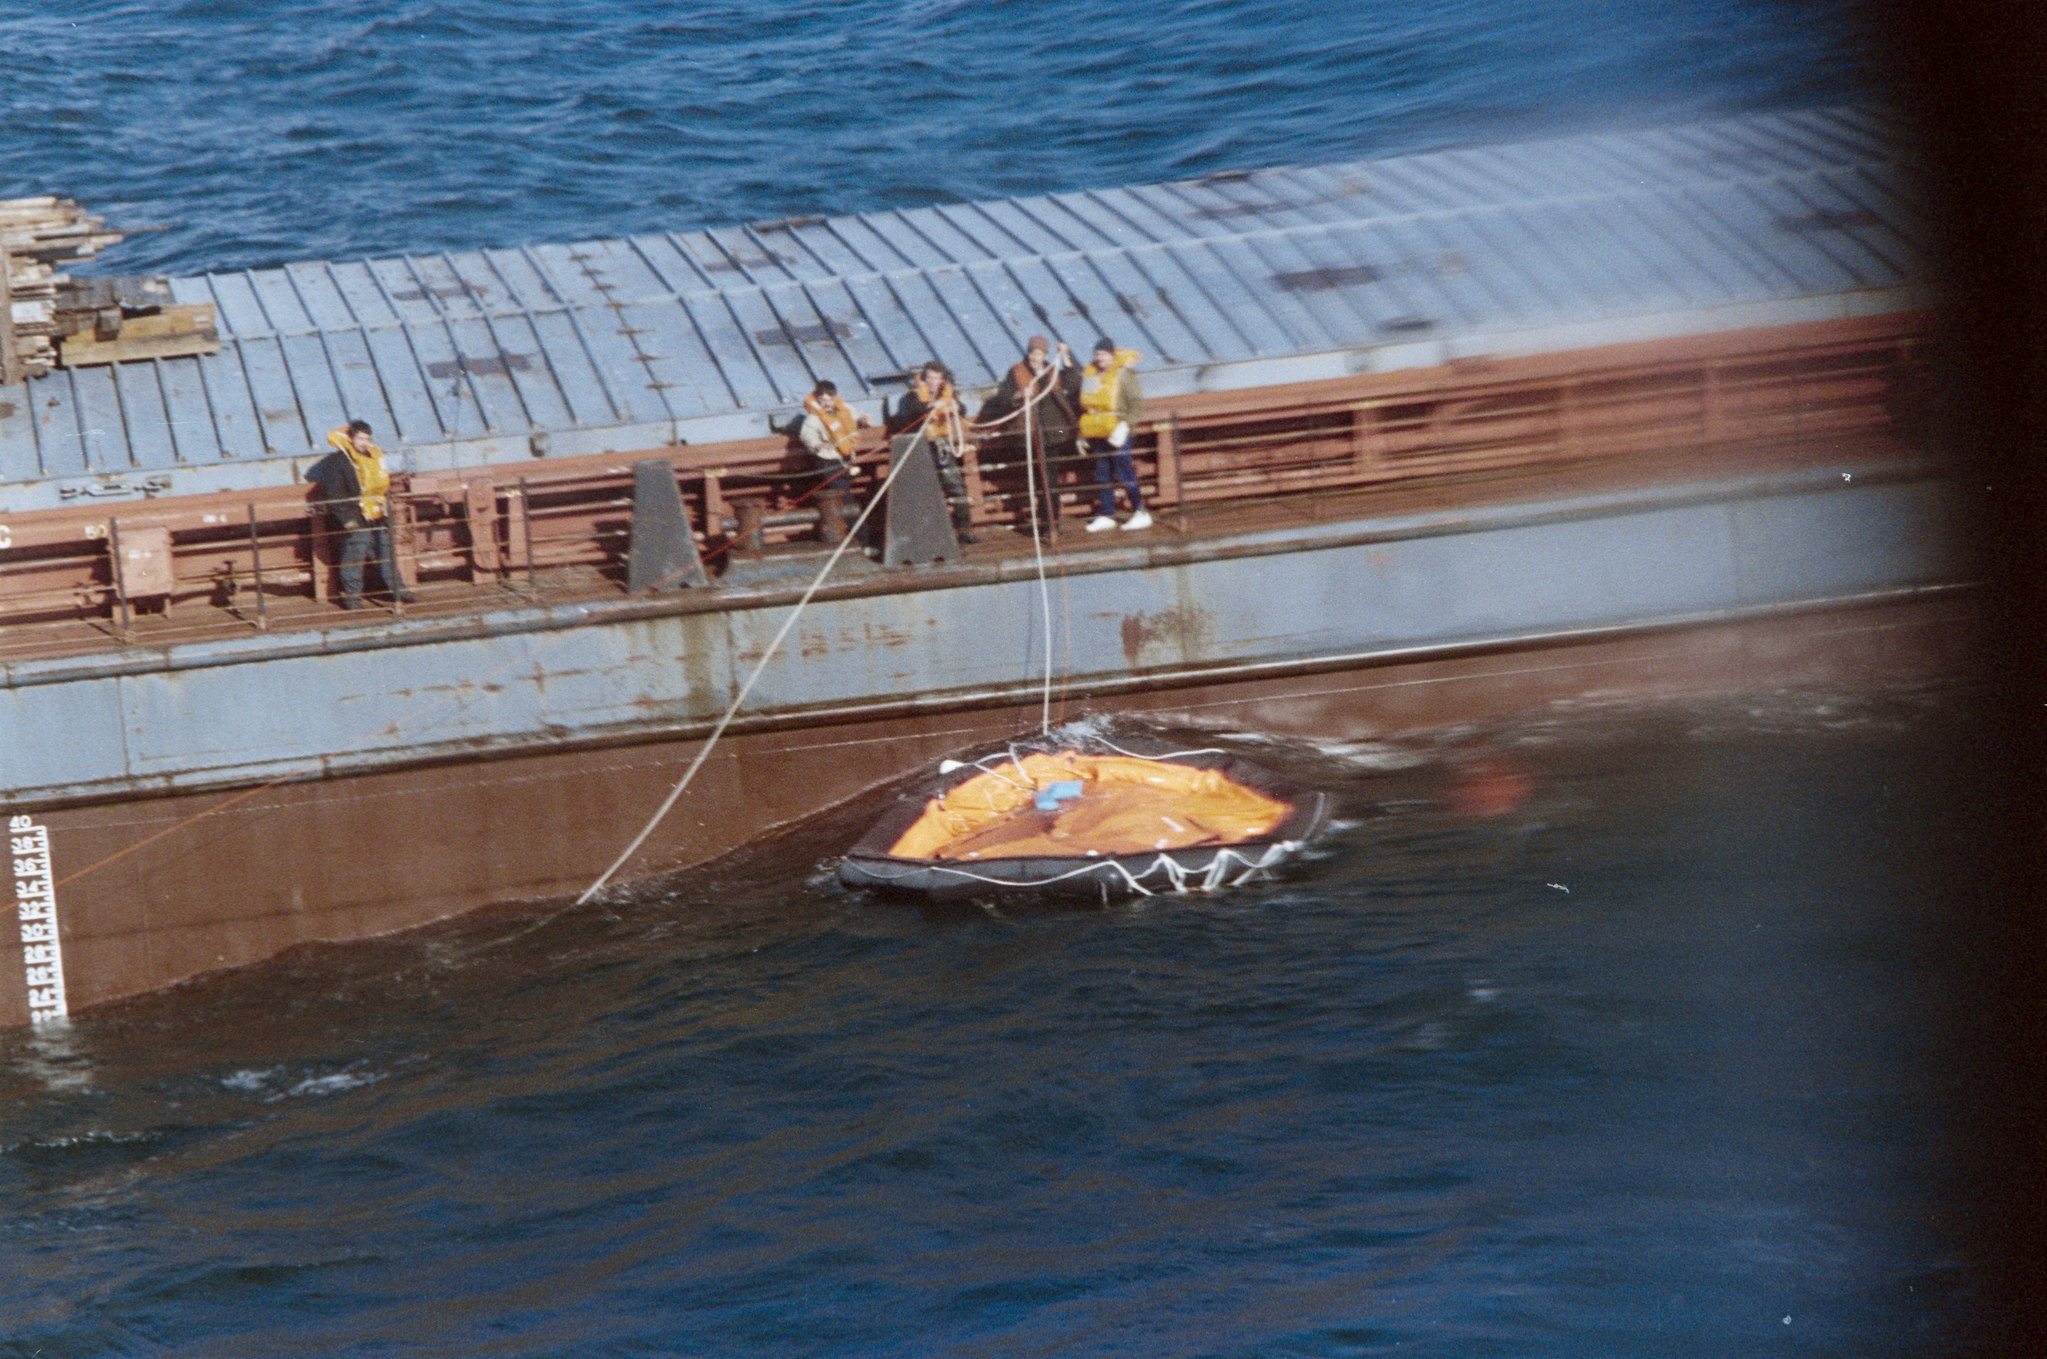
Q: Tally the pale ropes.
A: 2